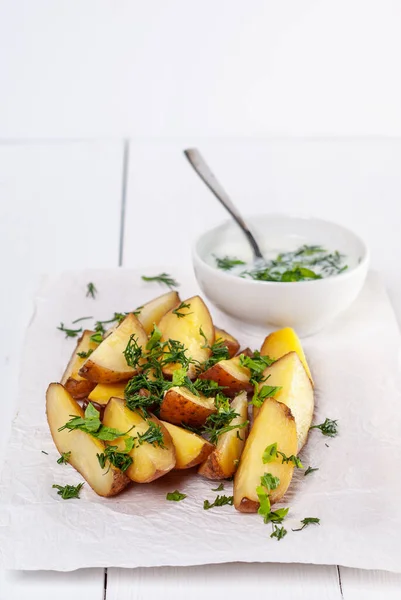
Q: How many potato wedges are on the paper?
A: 15